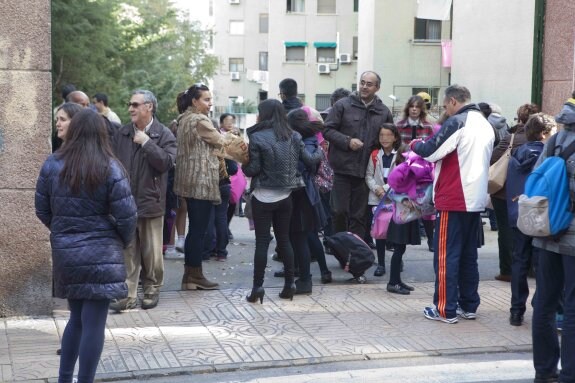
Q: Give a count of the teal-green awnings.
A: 2